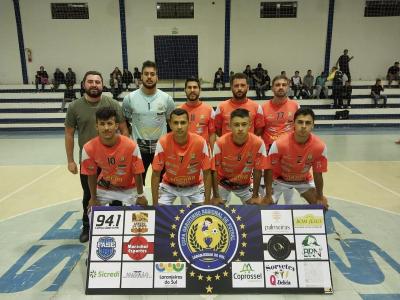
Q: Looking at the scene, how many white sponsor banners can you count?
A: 14